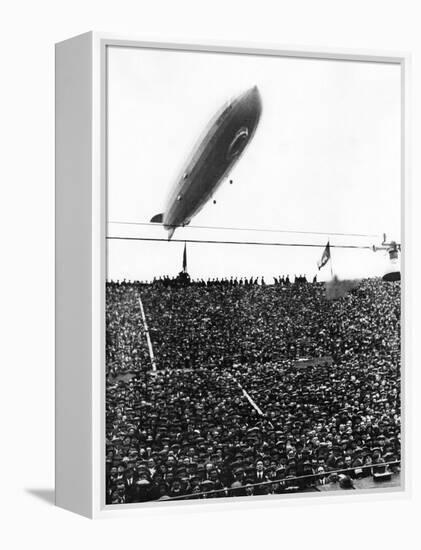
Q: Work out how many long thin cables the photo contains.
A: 2